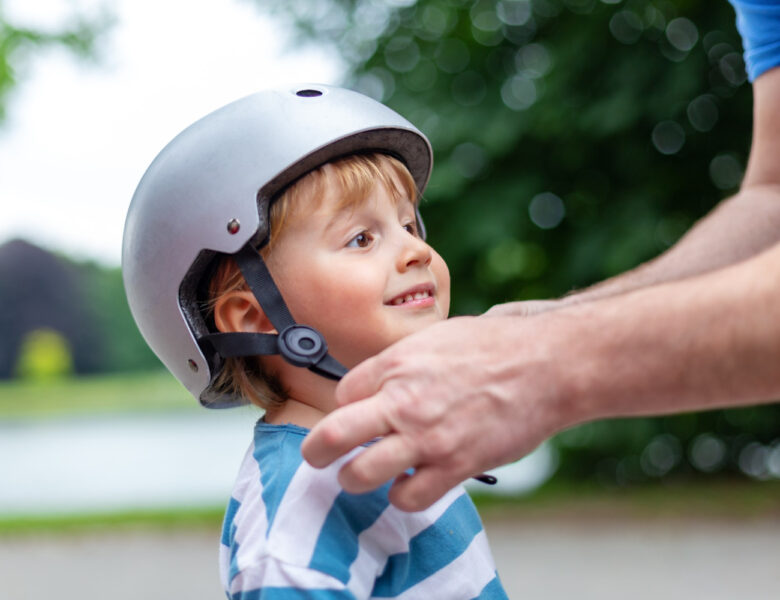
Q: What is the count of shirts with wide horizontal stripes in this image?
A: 1